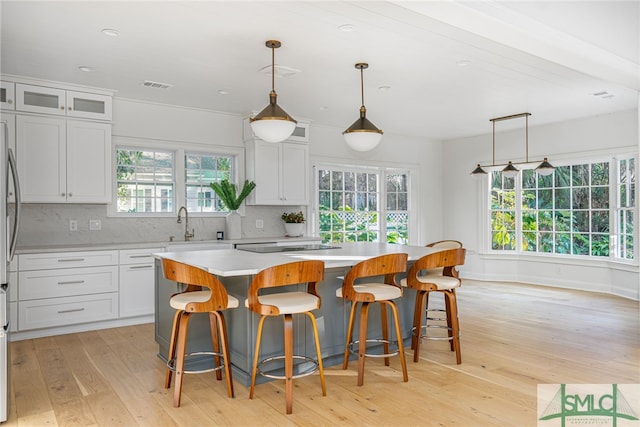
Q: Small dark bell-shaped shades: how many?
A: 3